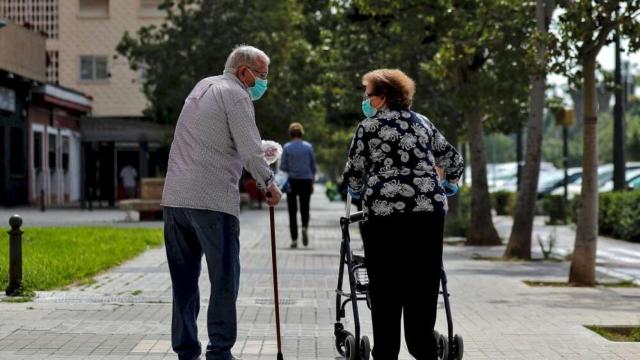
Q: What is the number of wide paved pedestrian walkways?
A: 1